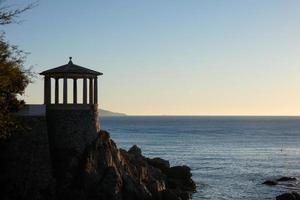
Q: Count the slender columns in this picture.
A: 7